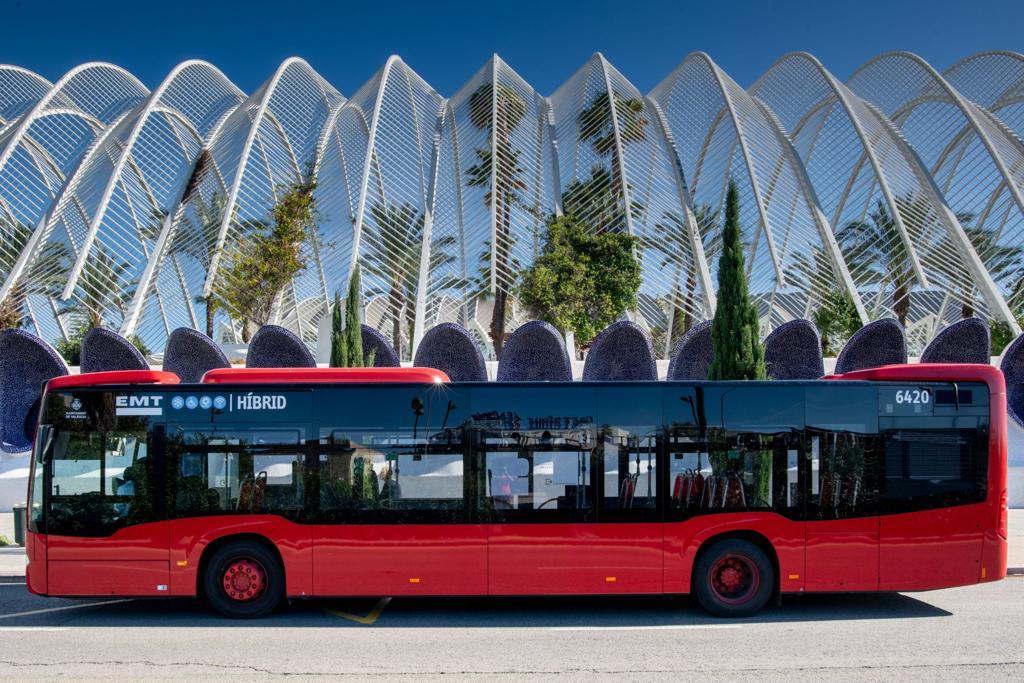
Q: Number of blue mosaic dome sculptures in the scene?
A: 13